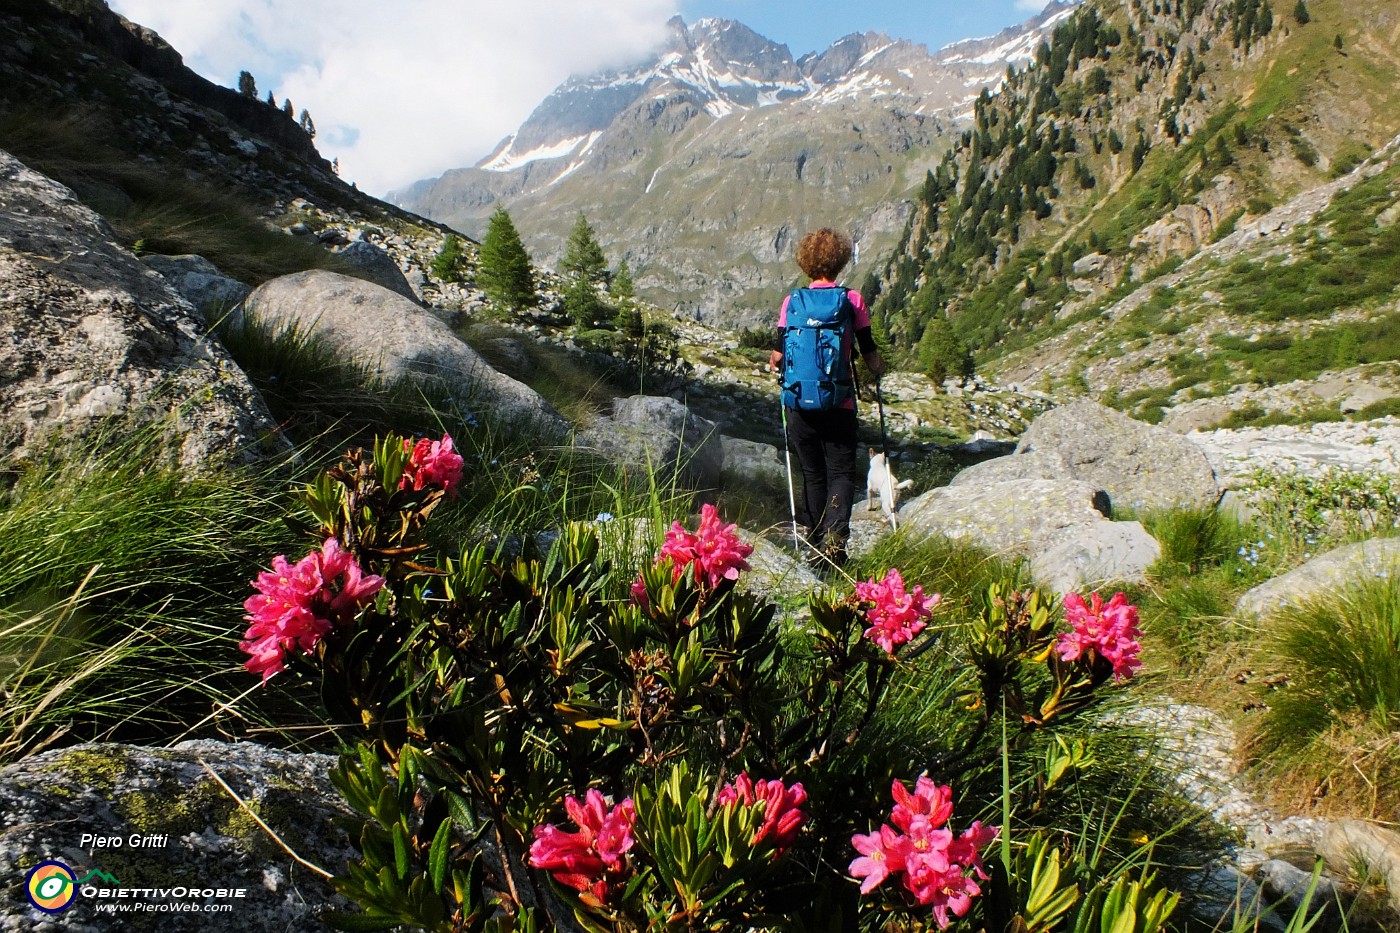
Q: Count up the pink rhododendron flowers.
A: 8